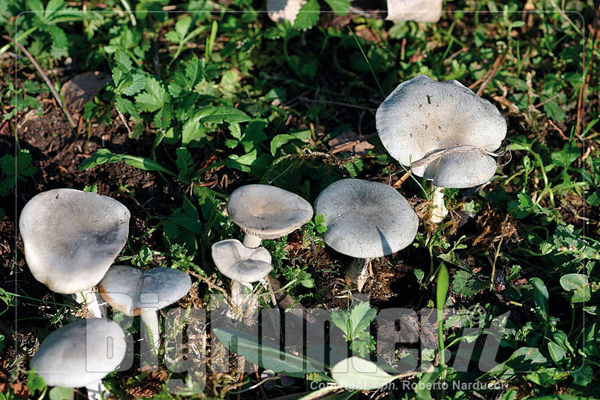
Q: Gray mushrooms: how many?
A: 7